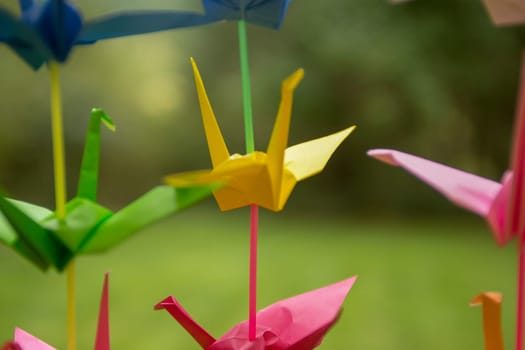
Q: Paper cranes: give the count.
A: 9